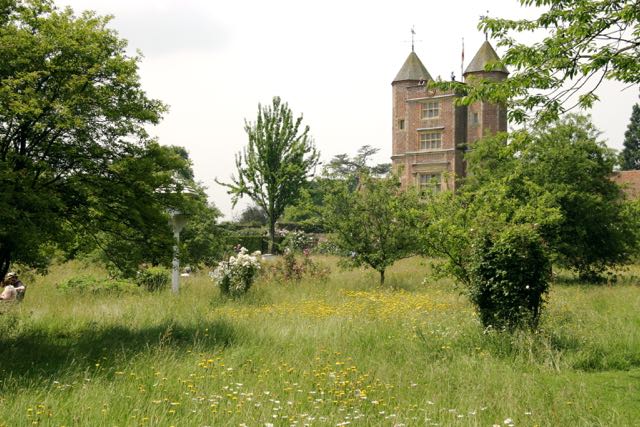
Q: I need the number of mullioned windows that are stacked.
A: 3